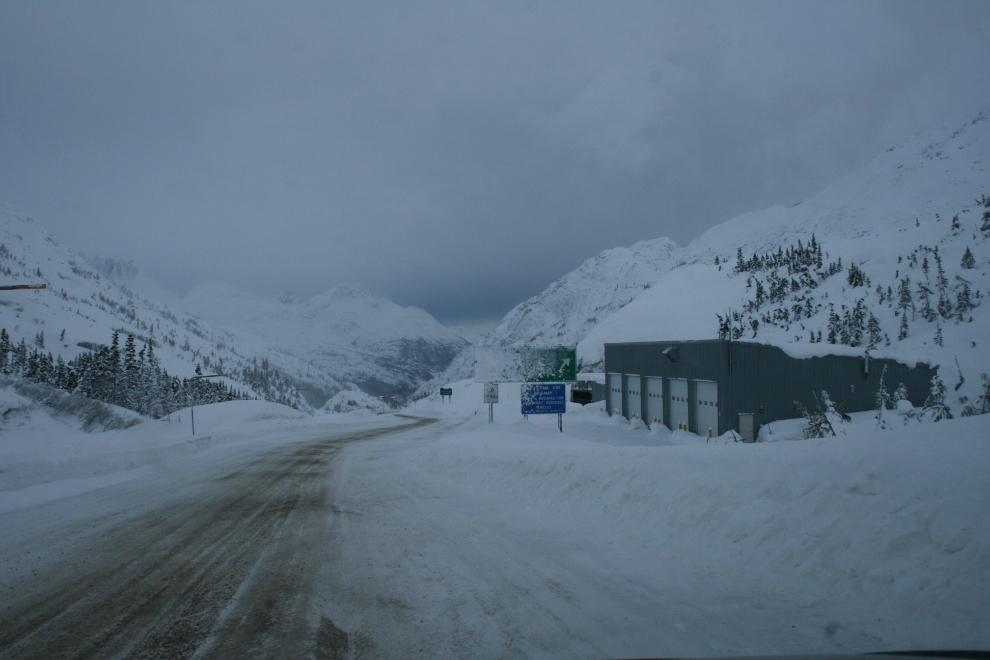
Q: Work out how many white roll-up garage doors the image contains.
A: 5